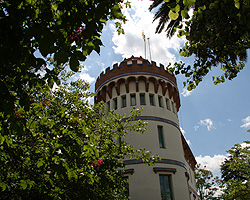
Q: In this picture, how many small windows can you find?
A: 9